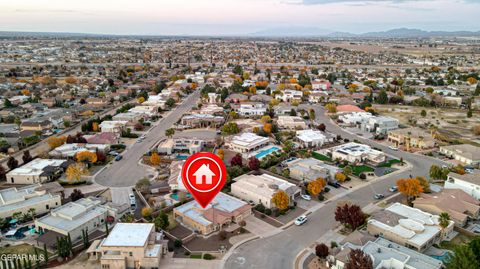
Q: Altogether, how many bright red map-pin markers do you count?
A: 1